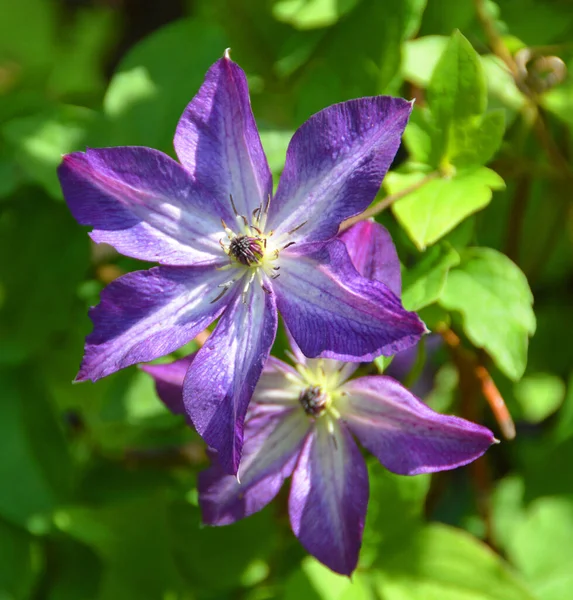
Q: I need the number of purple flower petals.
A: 11